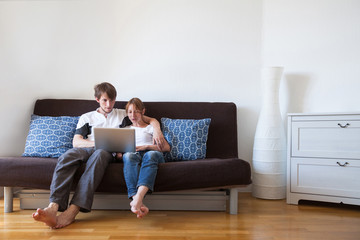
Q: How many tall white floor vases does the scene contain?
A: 1